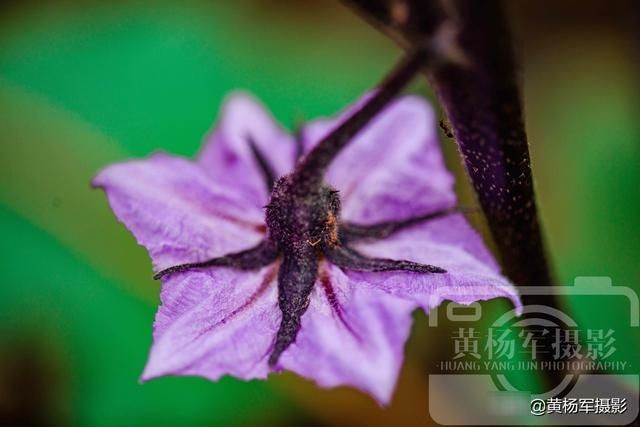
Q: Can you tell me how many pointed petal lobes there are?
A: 6